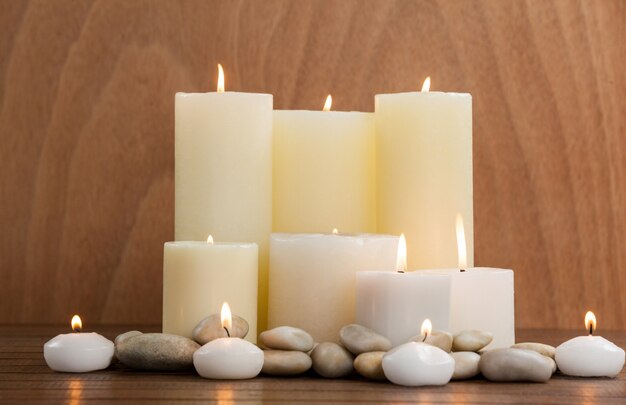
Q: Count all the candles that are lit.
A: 11